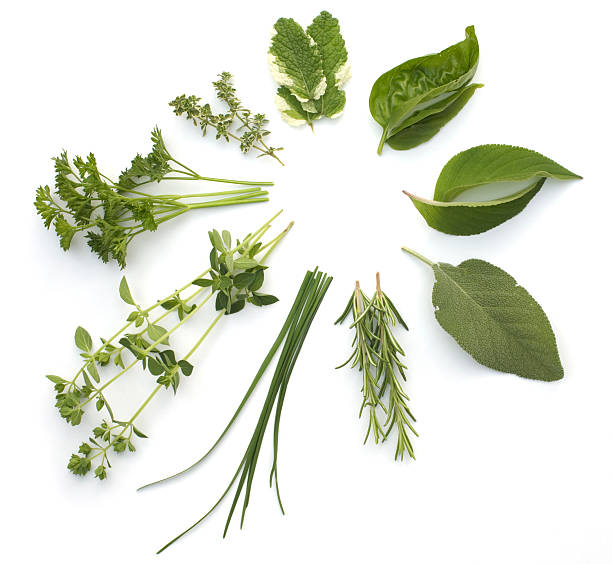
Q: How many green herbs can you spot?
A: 9